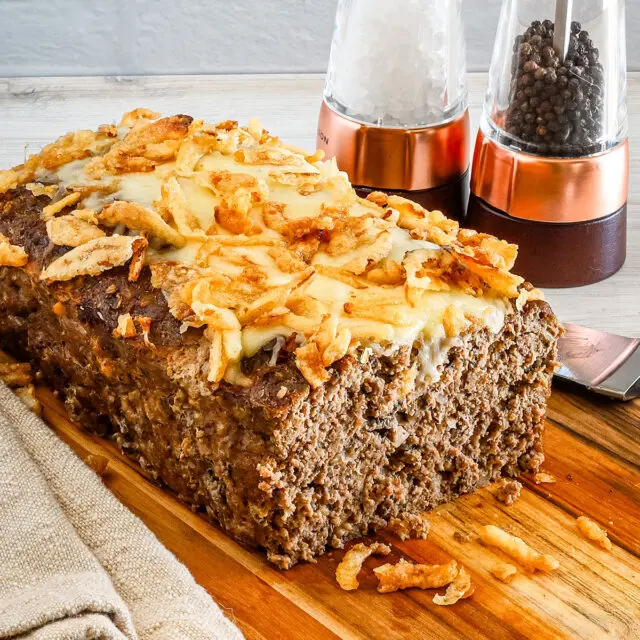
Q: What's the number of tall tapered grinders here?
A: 2